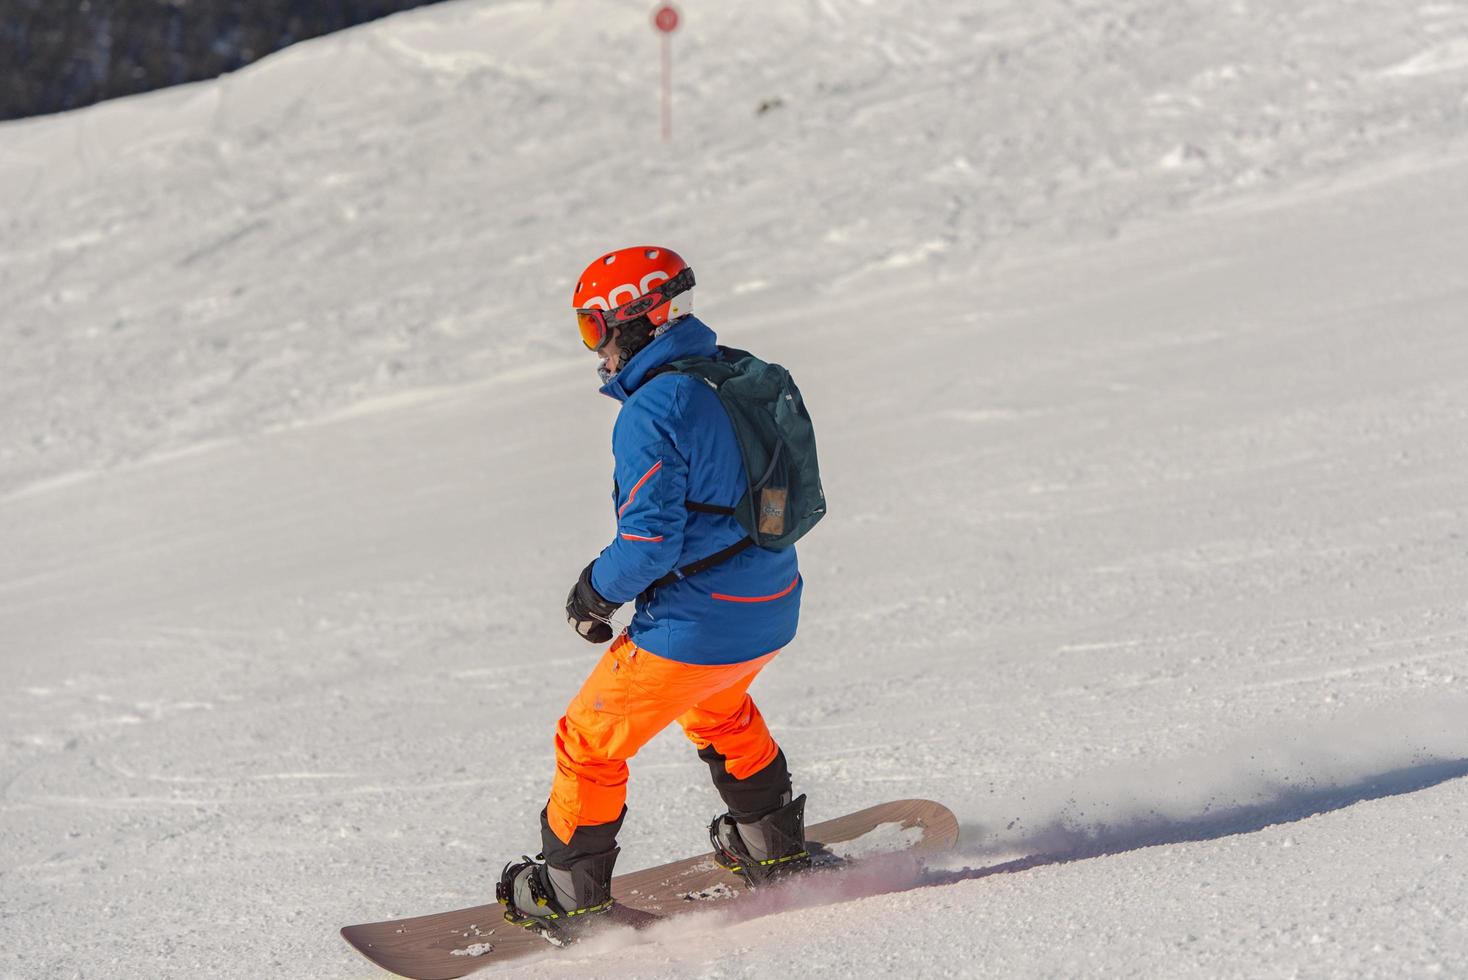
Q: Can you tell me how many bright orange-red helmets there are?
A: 1